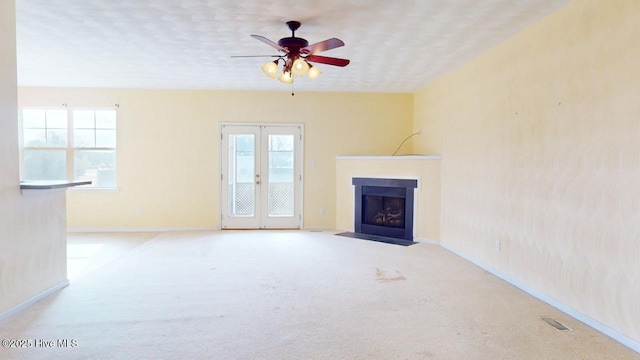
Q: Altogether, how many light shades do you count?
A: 4